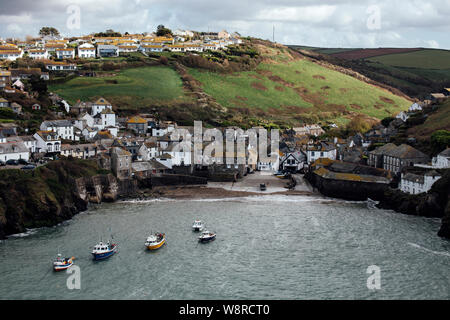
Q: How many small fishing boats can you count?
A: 5